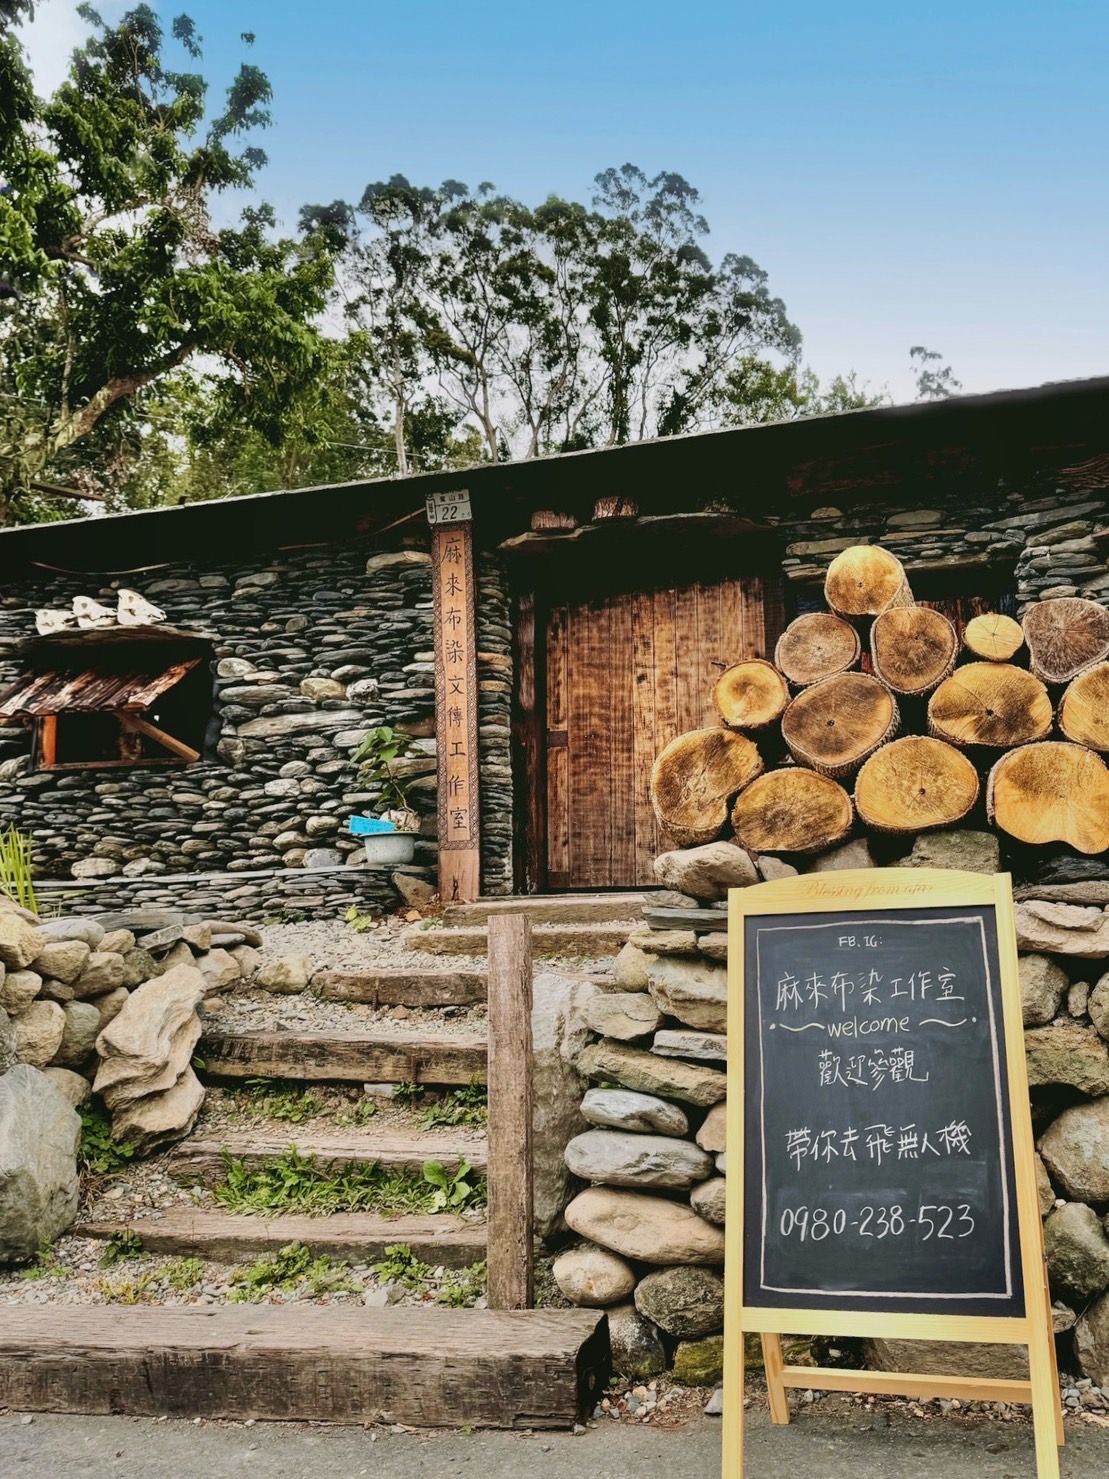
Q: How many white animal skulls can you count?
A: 3